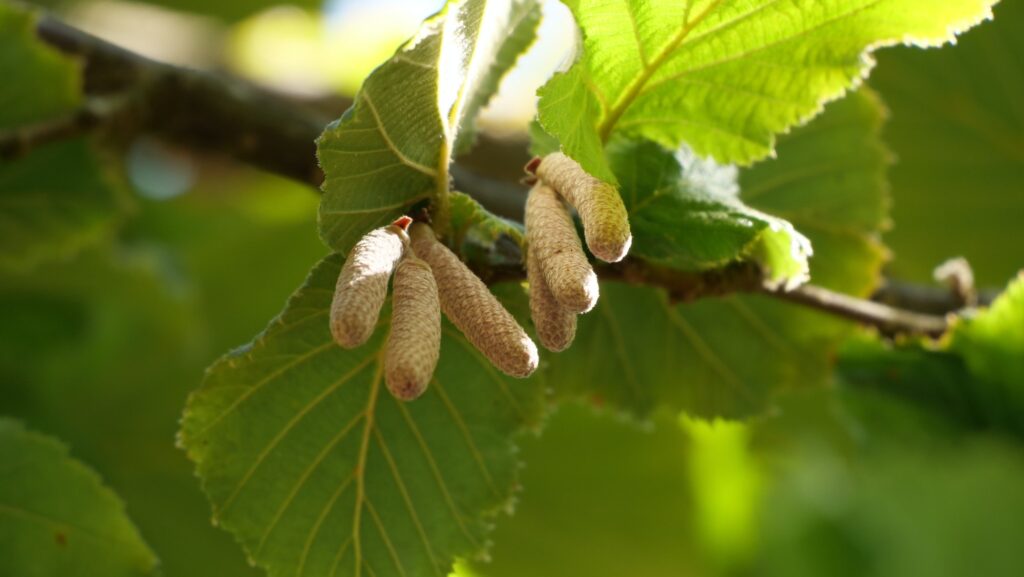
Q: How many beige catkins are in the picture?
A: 6